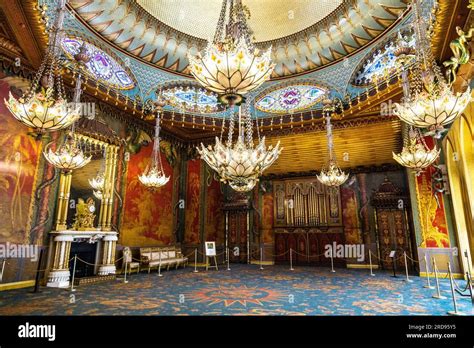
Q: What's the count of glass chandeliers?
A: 8